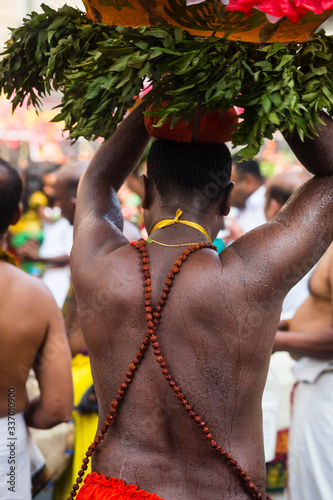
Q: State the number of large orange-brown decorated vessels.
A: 1